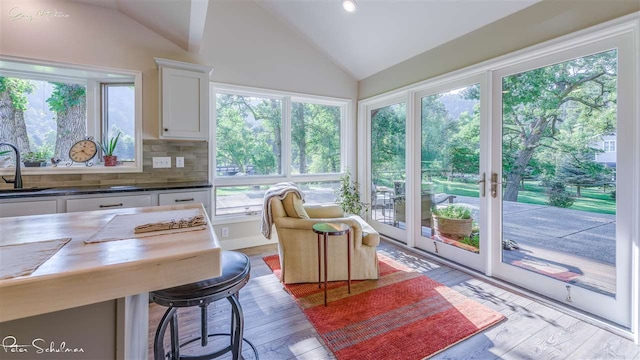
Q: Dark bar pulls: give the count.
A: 2